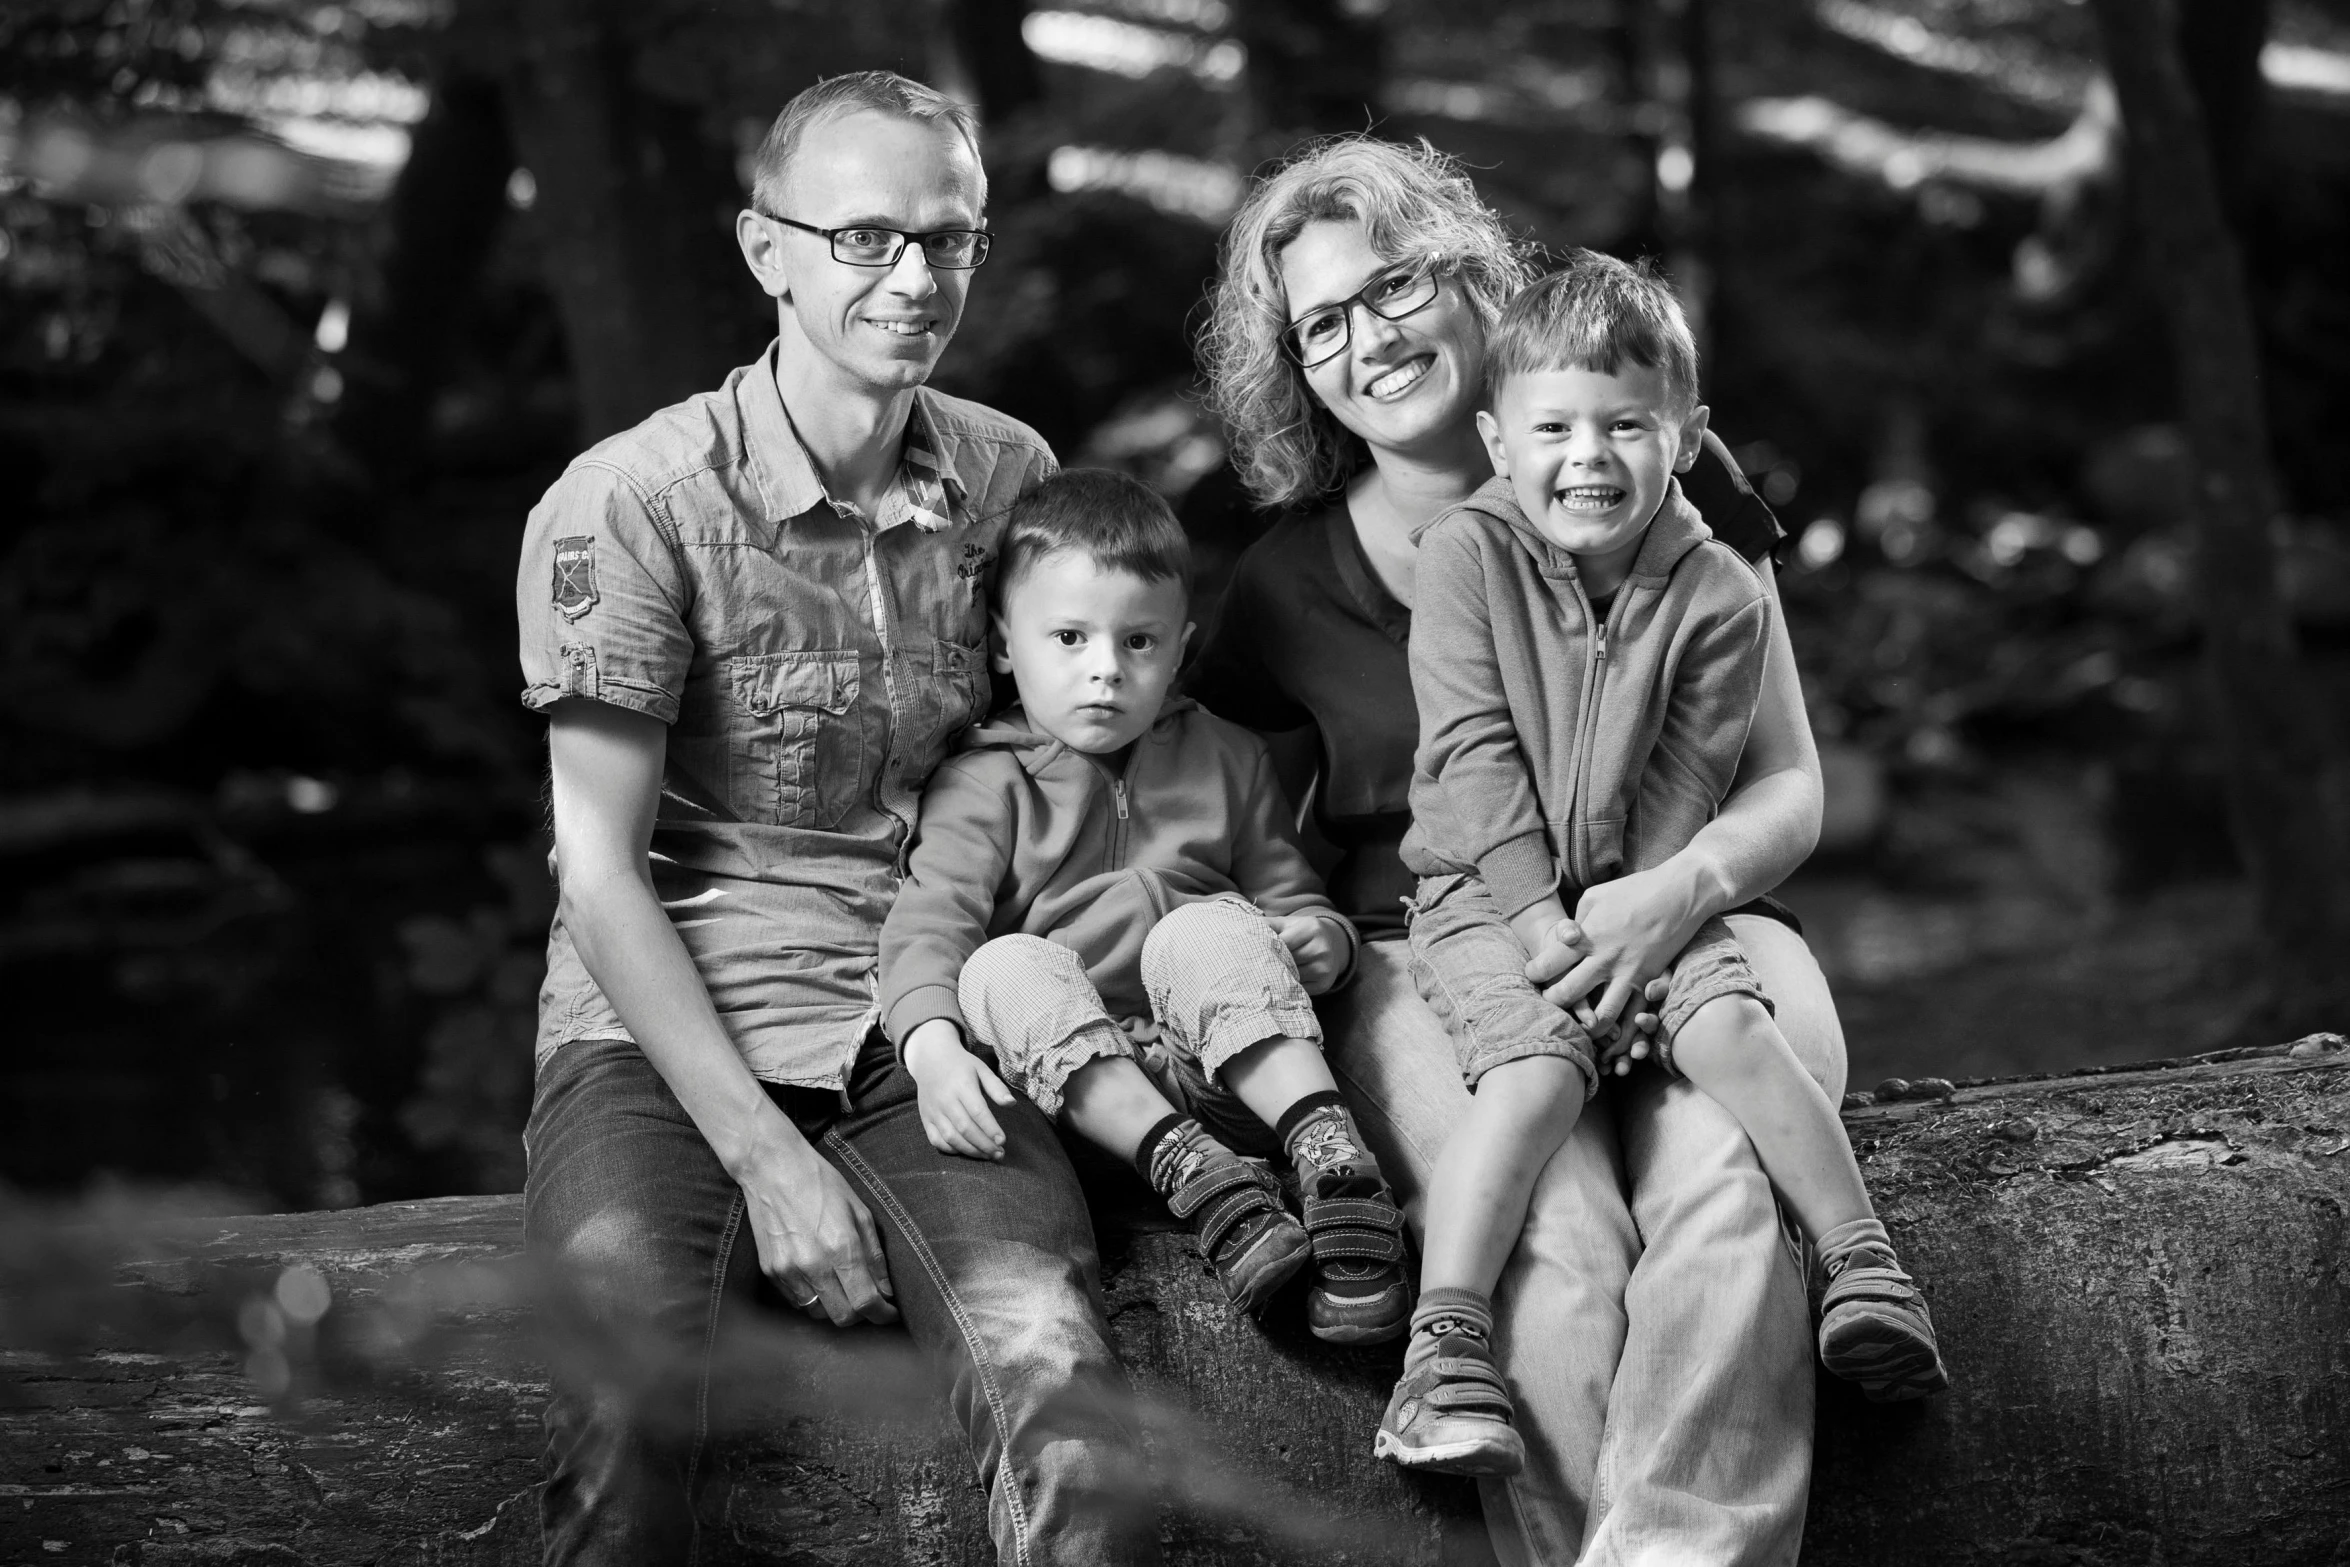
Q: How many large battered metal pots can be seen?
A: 0